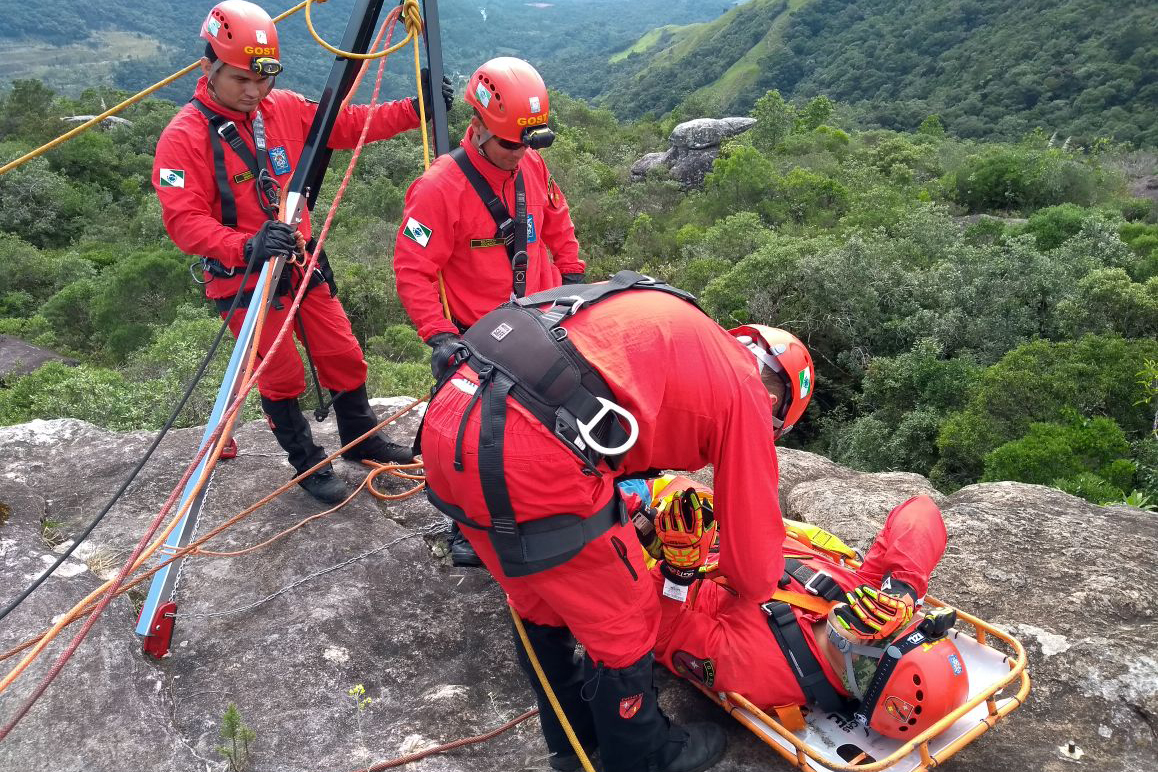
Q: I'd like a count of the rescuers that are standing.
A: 3